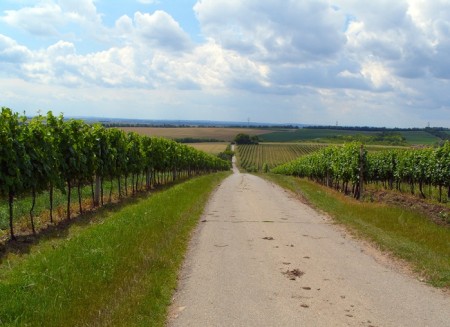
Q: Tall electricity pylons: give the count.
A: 3